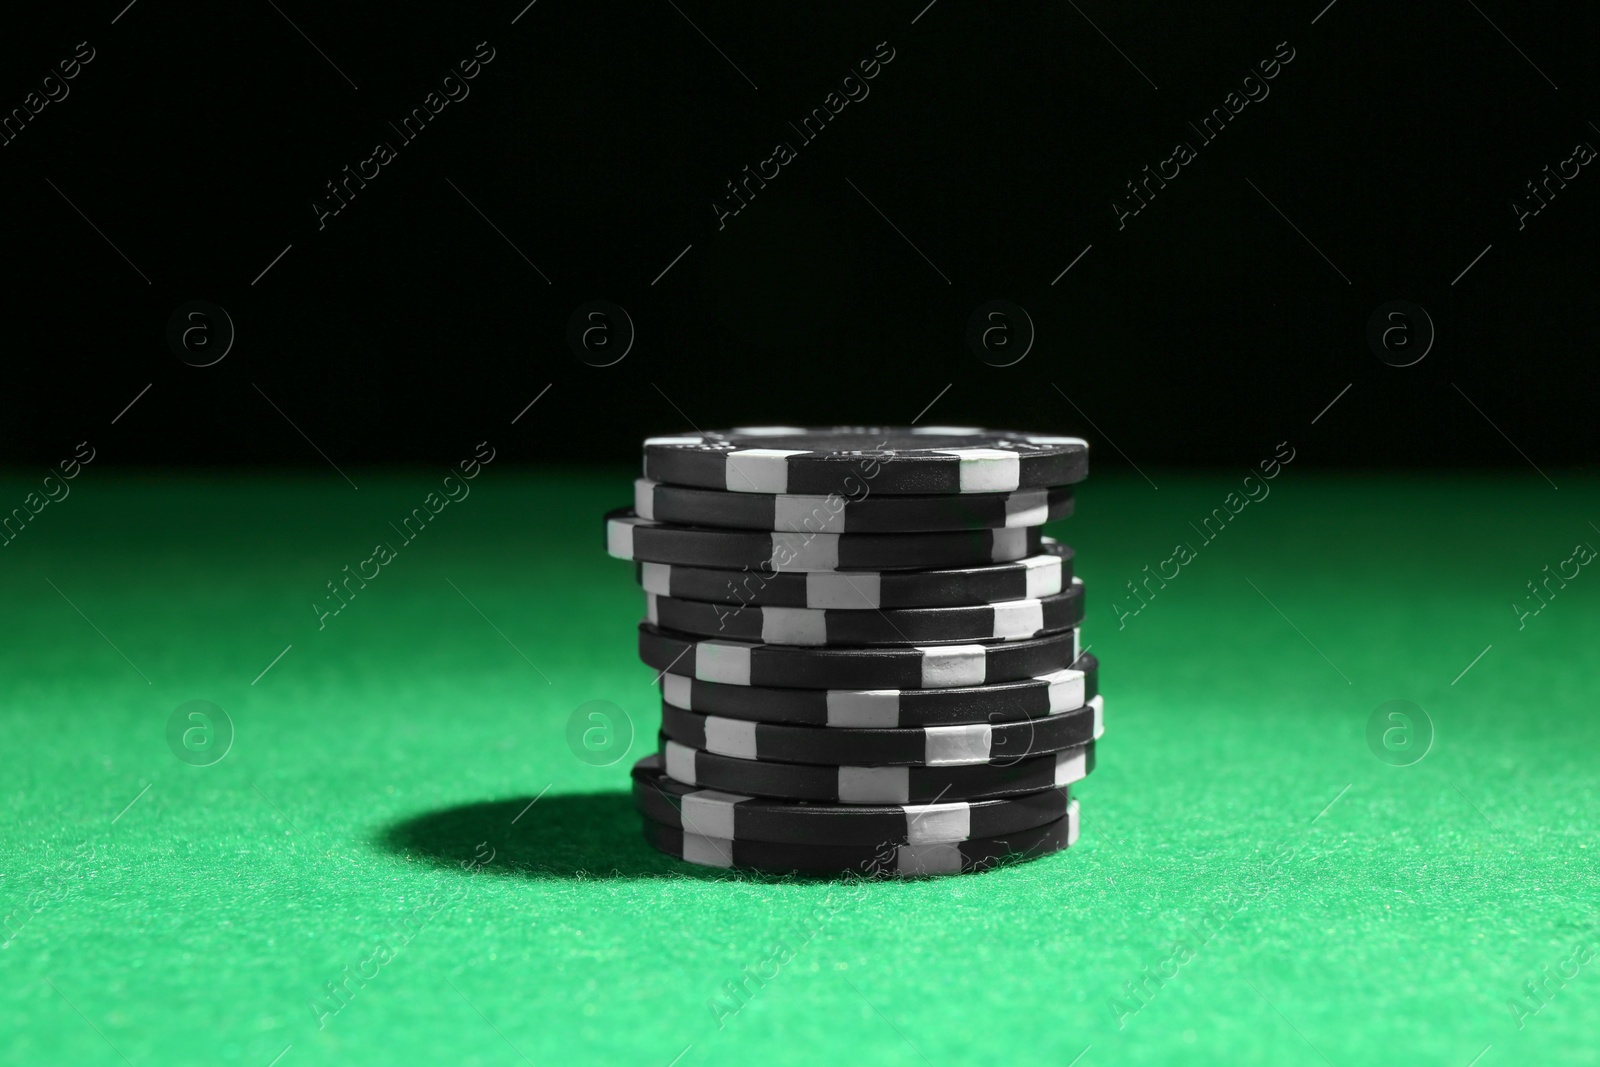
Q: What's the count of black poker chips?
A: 11